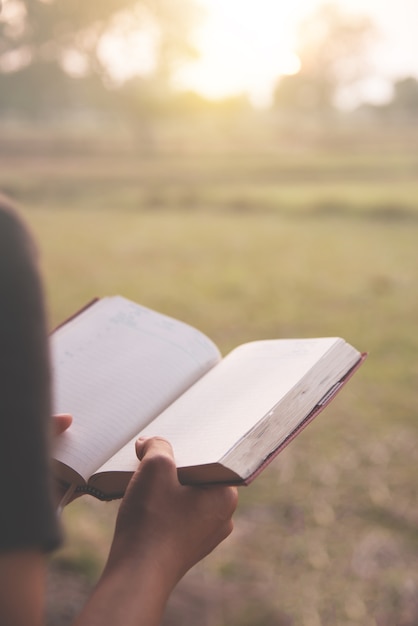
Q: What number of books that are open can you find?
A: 1